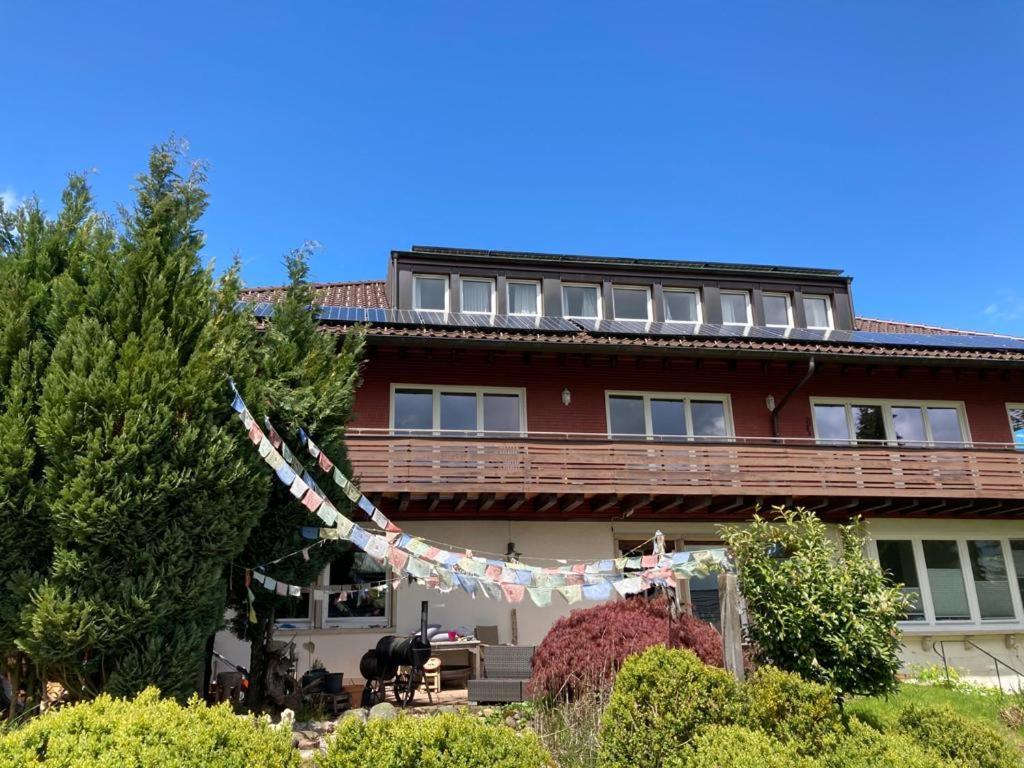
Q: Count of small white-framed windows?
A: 9